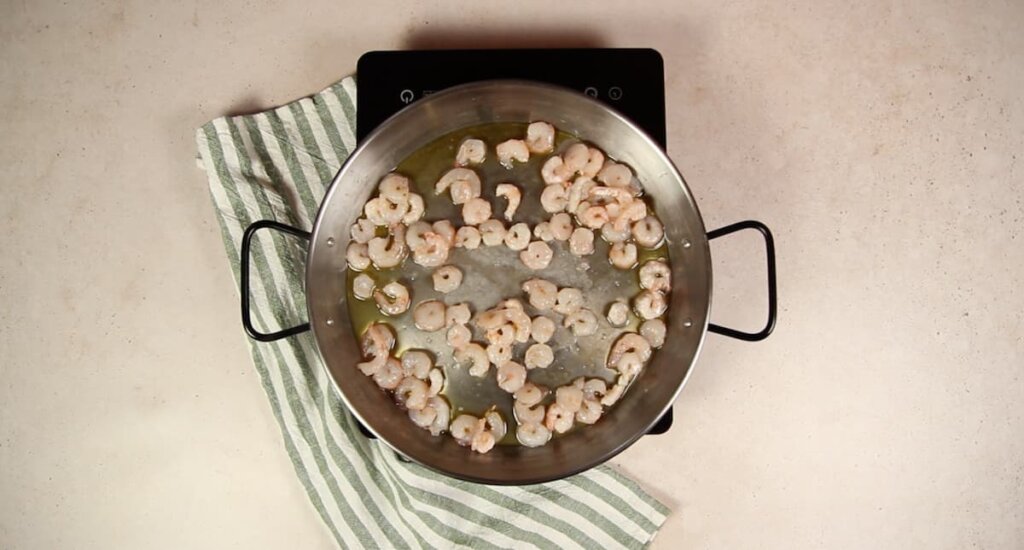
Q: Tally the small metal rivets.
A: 4